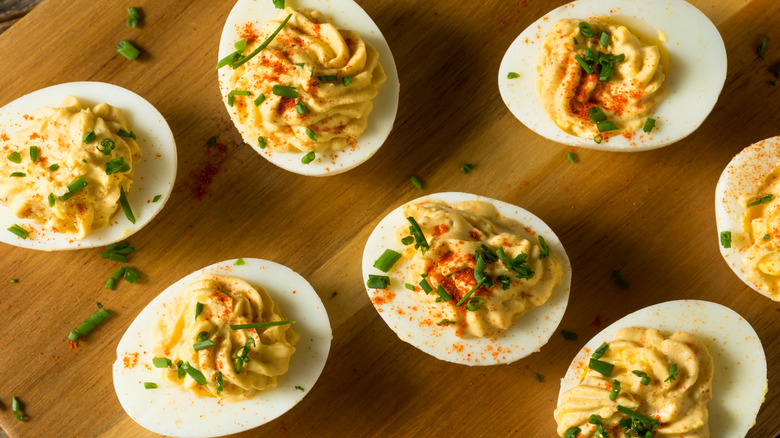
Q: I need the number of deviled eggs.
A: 7